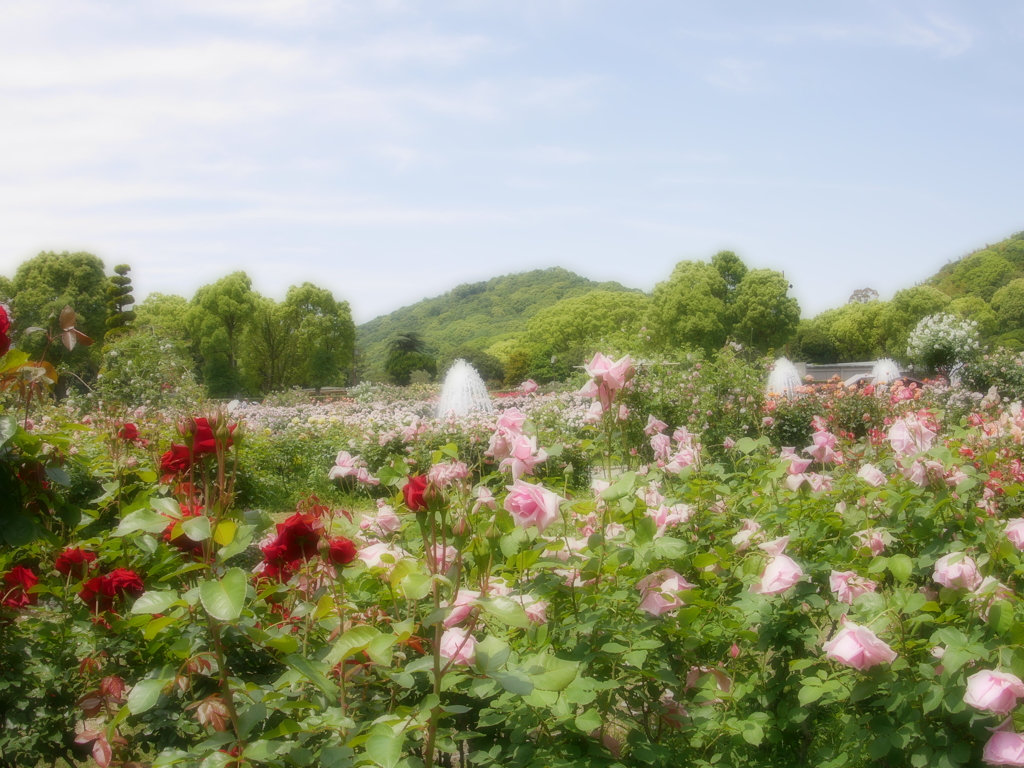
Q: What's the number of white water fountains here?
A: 3